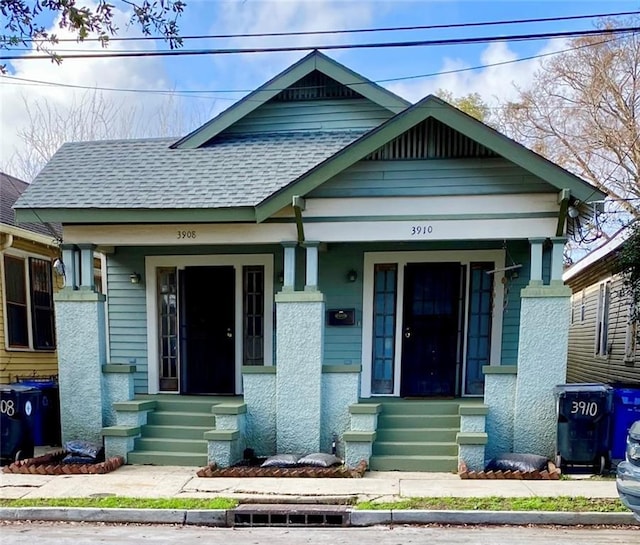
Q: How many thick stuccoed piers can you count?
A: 3